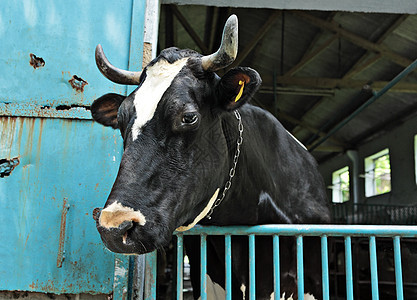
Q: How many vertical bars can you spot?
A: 10